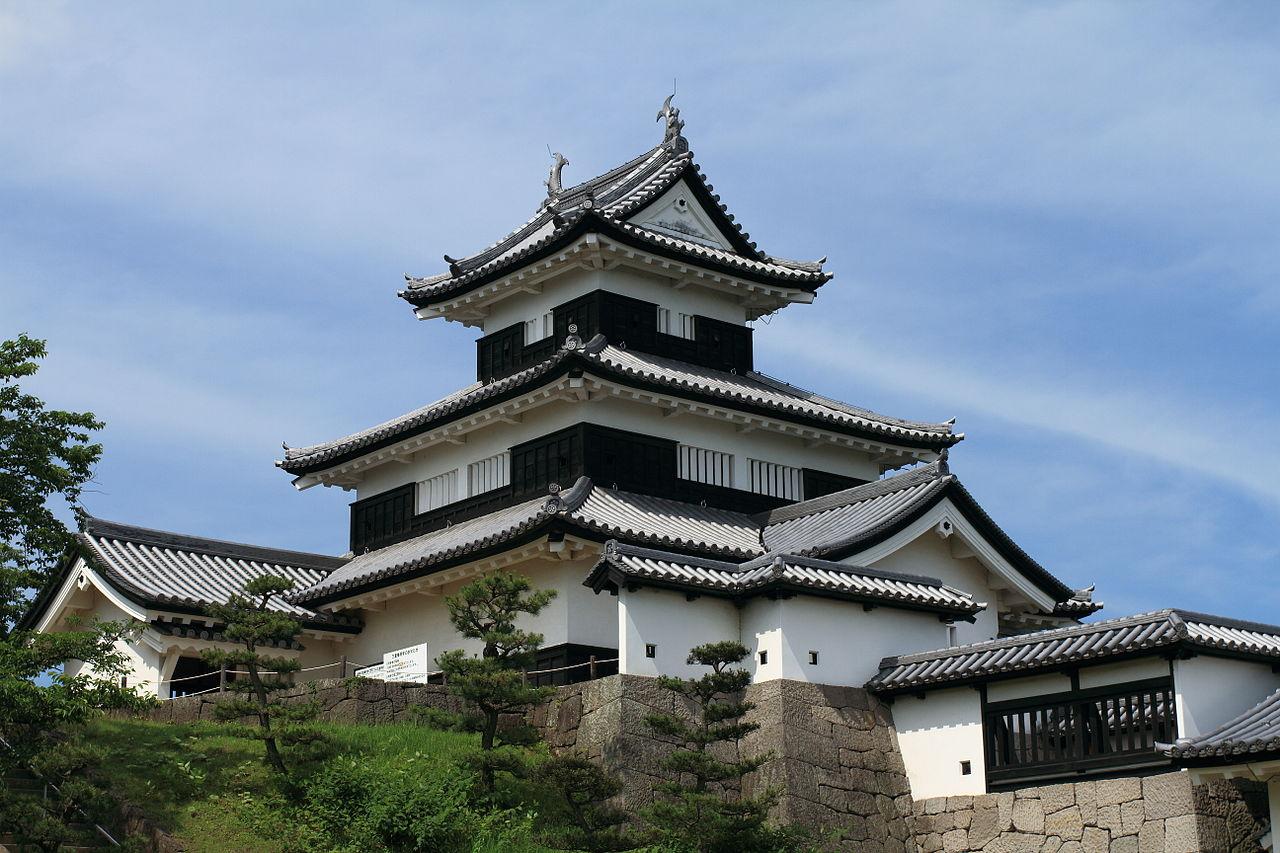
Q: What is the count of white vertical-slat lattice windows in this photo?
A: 8